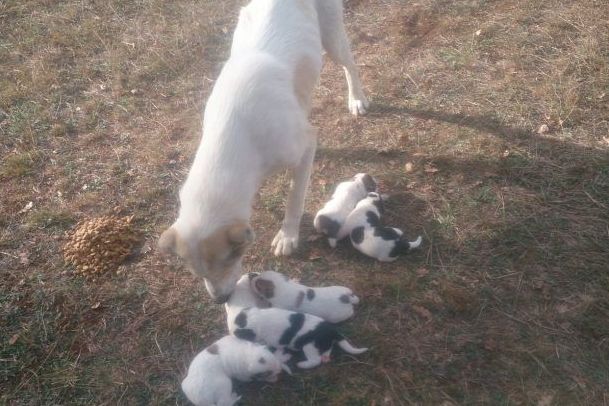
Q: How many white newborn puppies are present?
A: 5